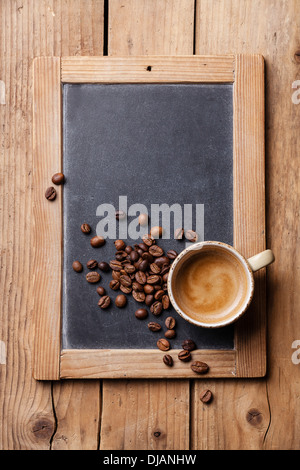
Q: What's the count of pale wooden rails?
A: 4